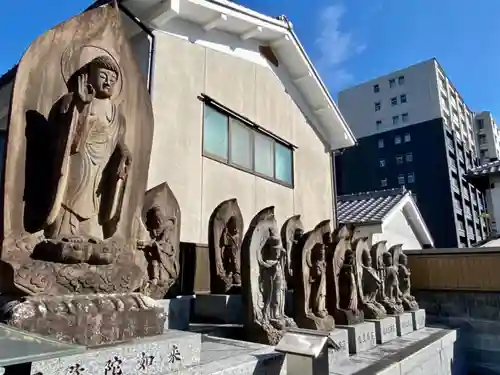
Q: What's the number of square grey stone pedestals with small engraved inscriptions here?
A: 5